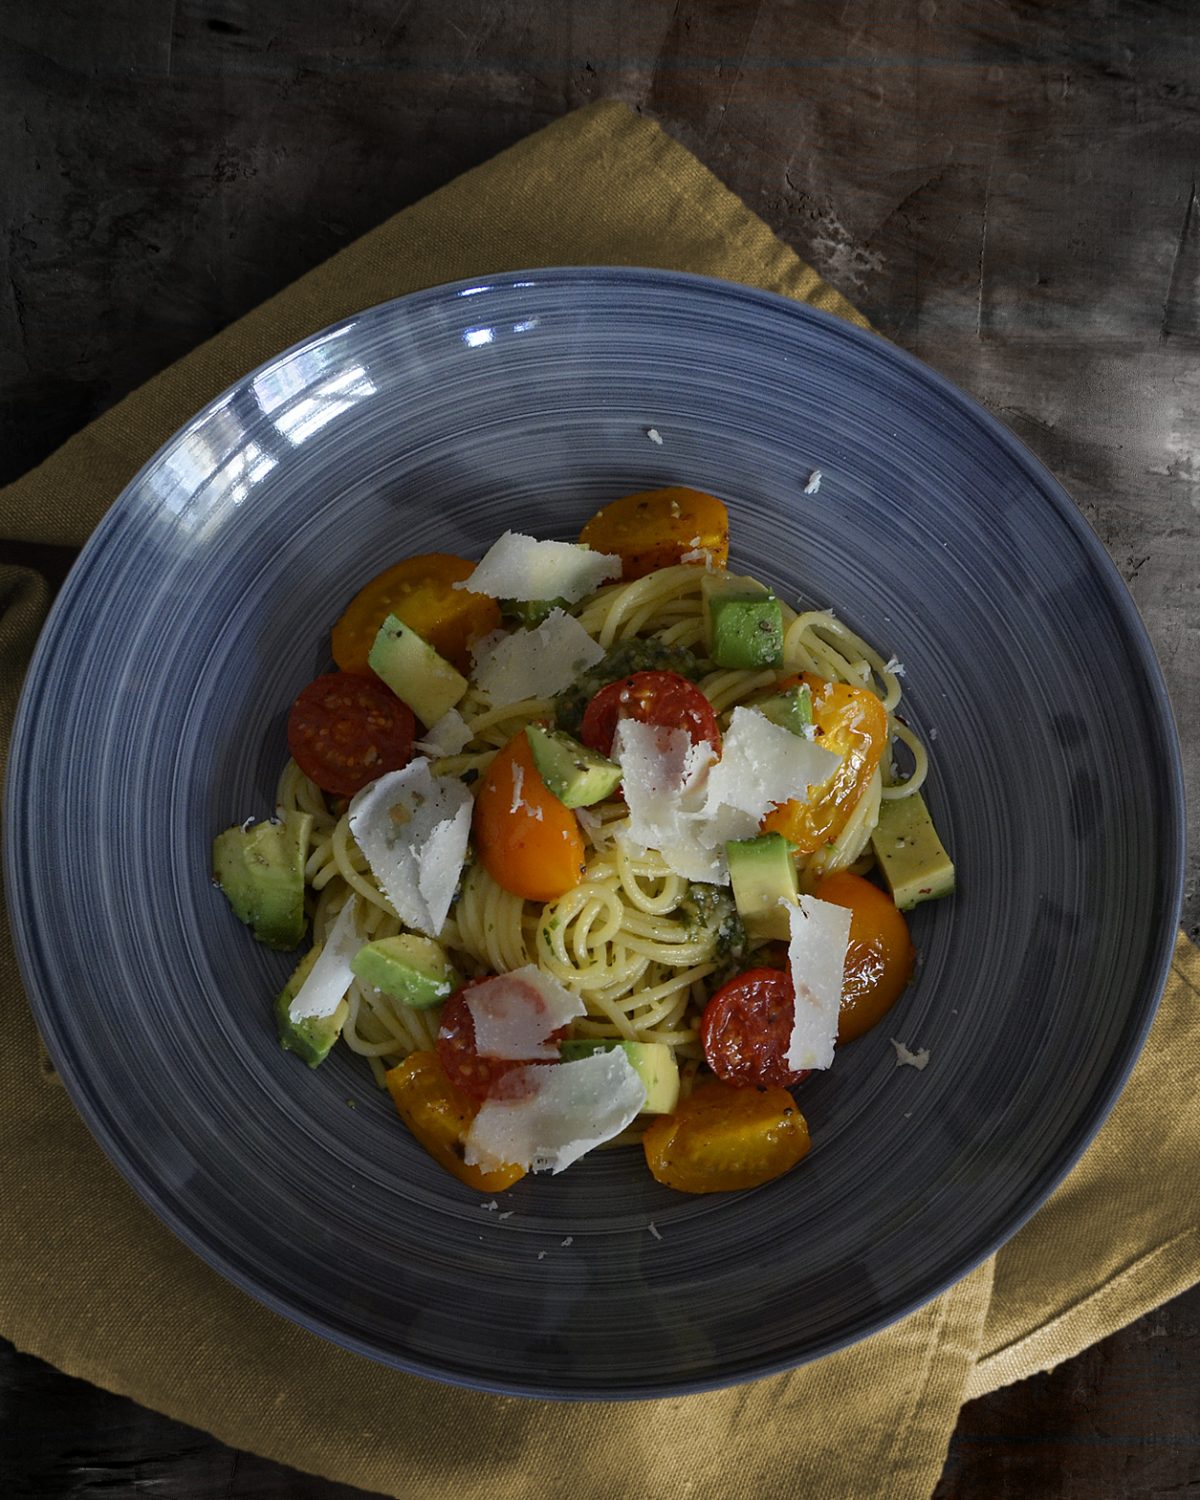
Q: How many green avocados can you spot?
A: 11